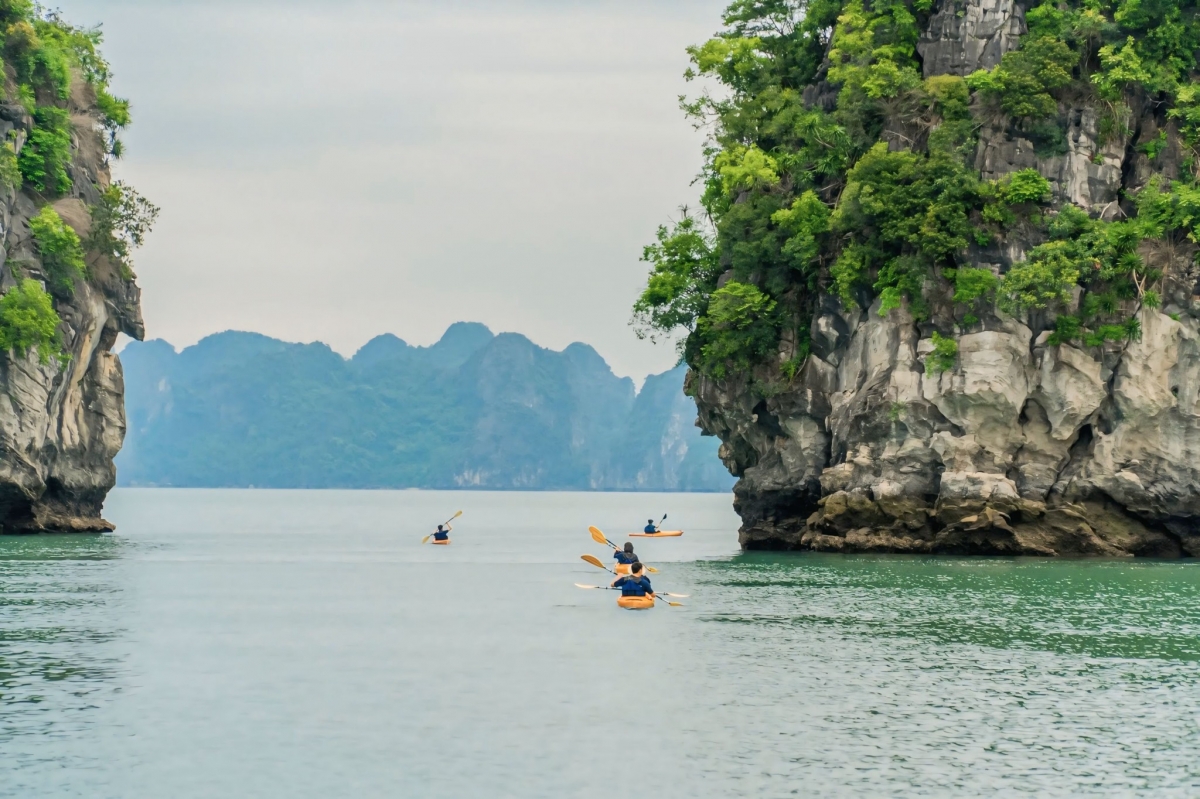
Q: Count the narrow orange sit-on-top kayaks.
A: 4